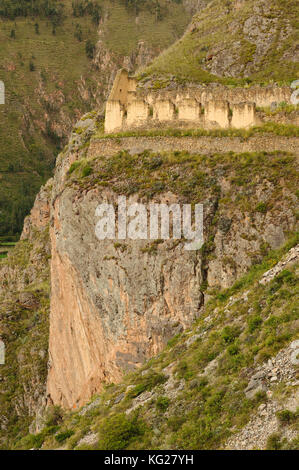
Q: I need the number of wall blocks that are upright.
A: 6